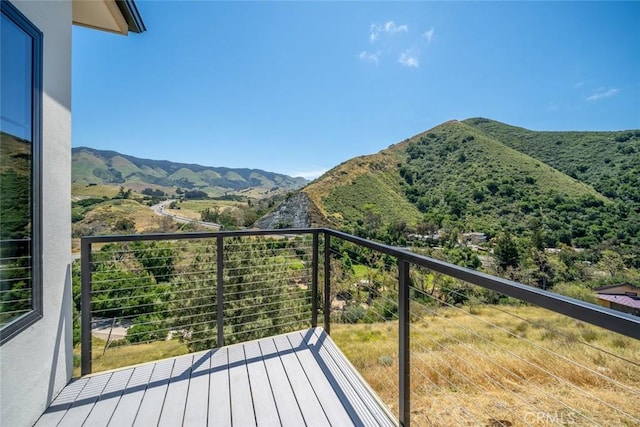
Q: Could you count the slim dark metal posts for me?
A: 5